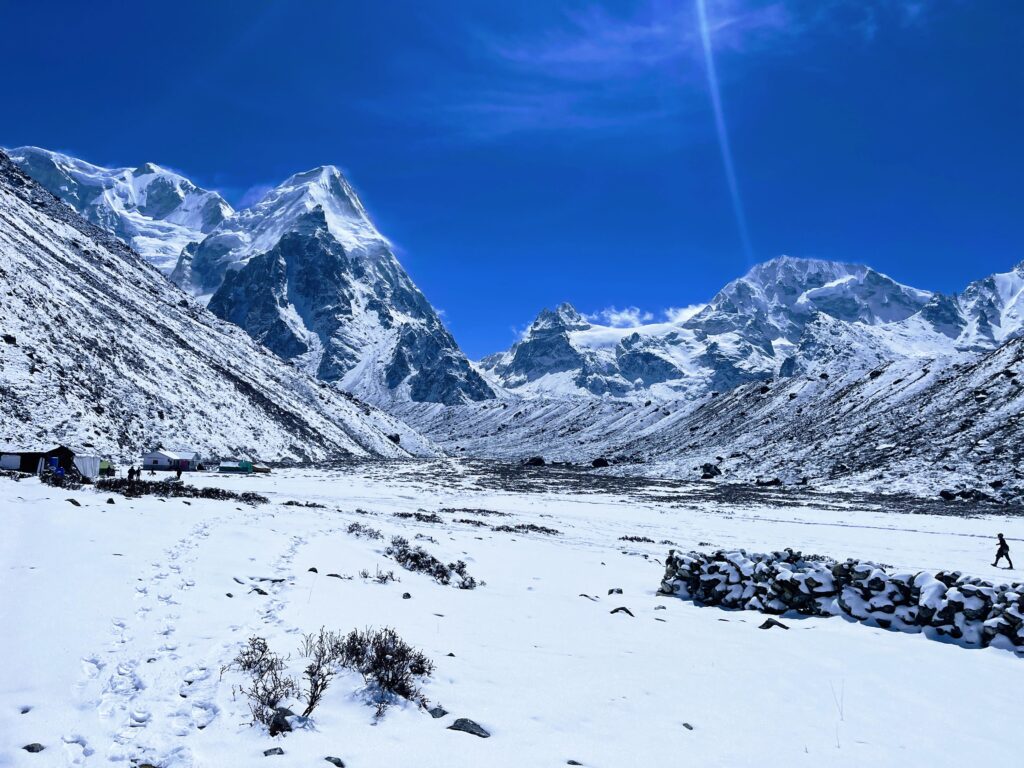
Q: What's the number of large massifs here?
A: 2